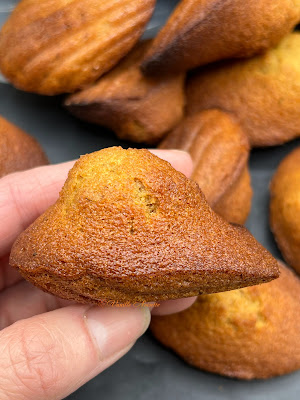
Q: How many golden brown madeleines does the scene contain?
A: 9